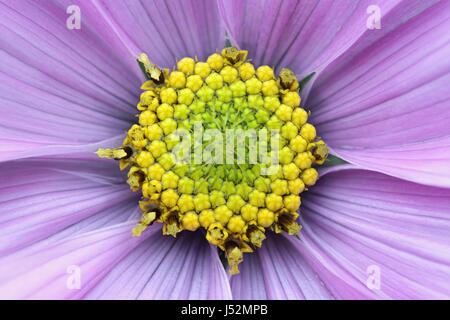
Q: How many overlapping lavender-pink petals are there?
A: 8